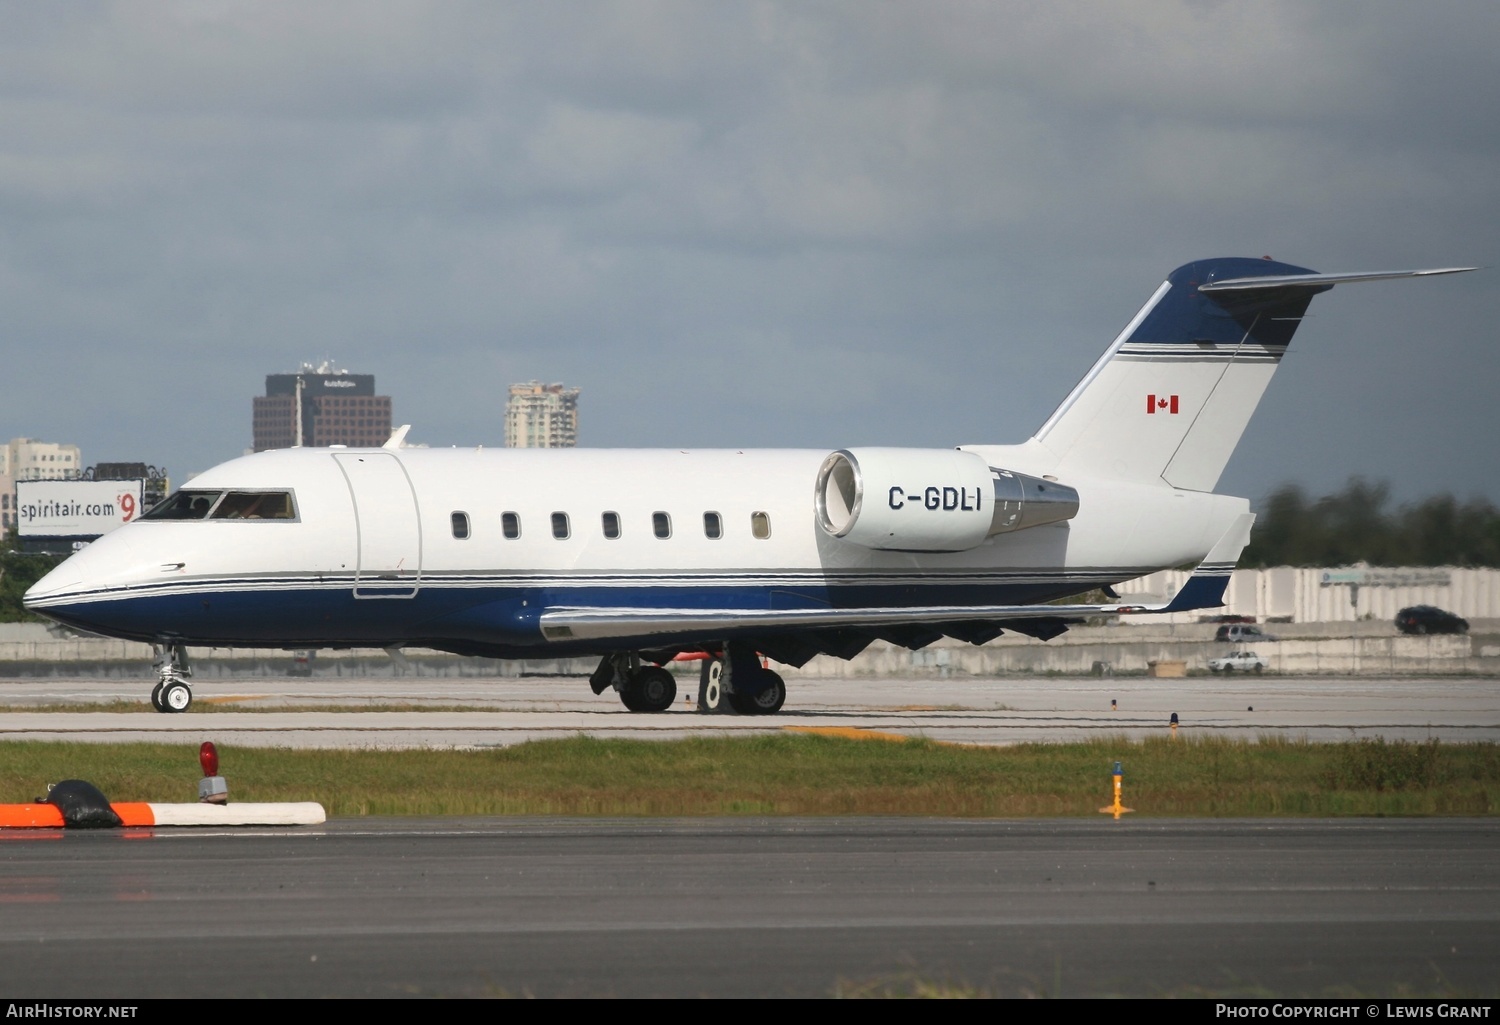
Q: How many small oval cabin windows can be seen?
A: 7